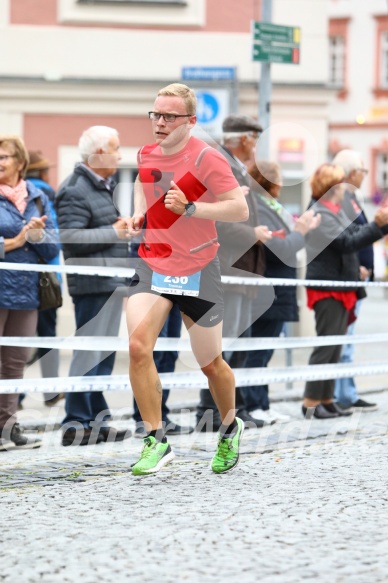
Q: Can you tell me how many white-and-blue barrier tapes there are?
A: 3